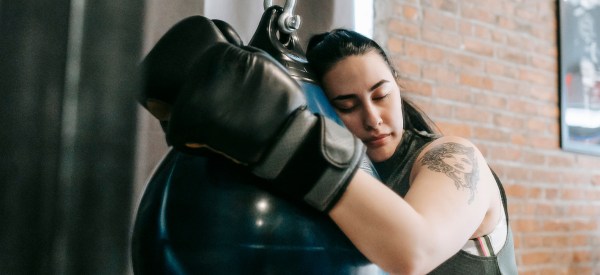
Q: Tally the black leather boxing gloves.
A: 2